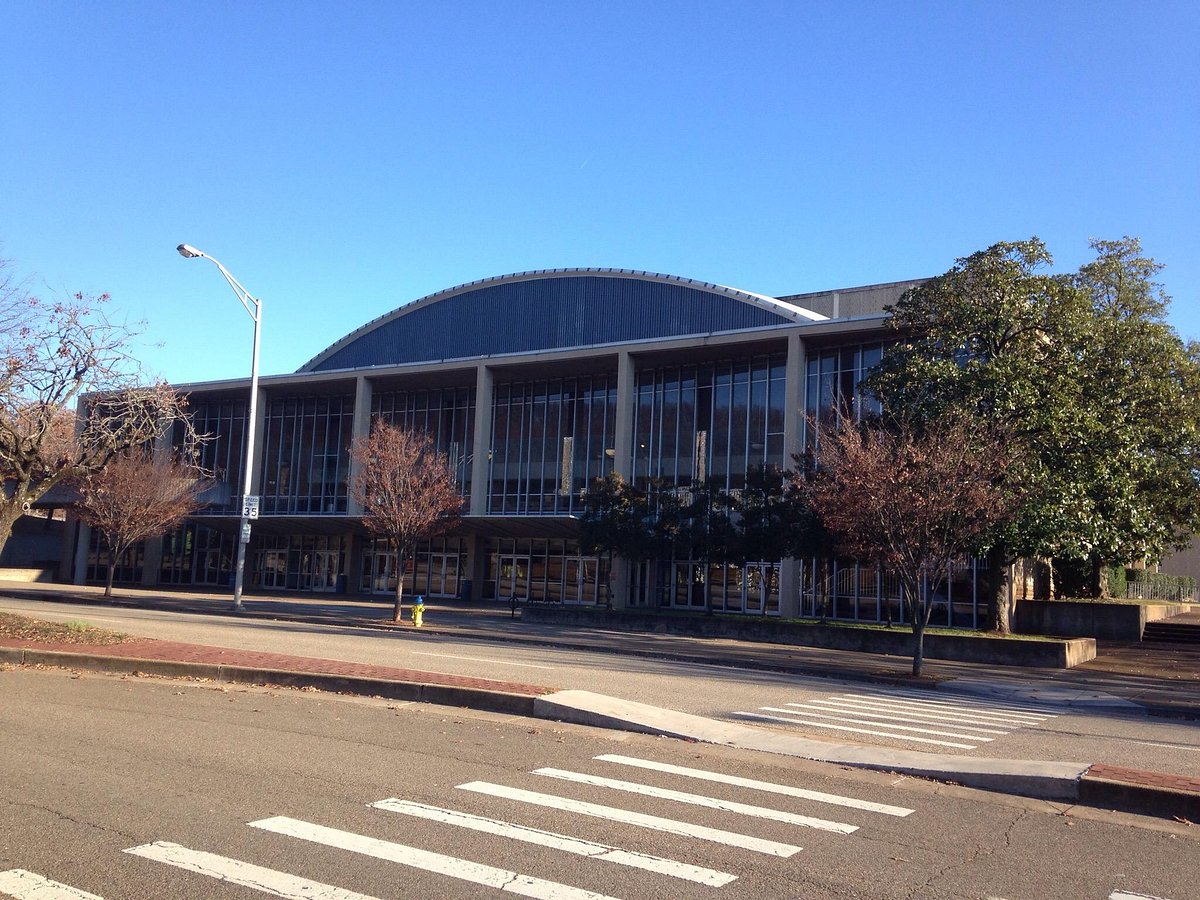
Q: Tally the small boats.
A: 0